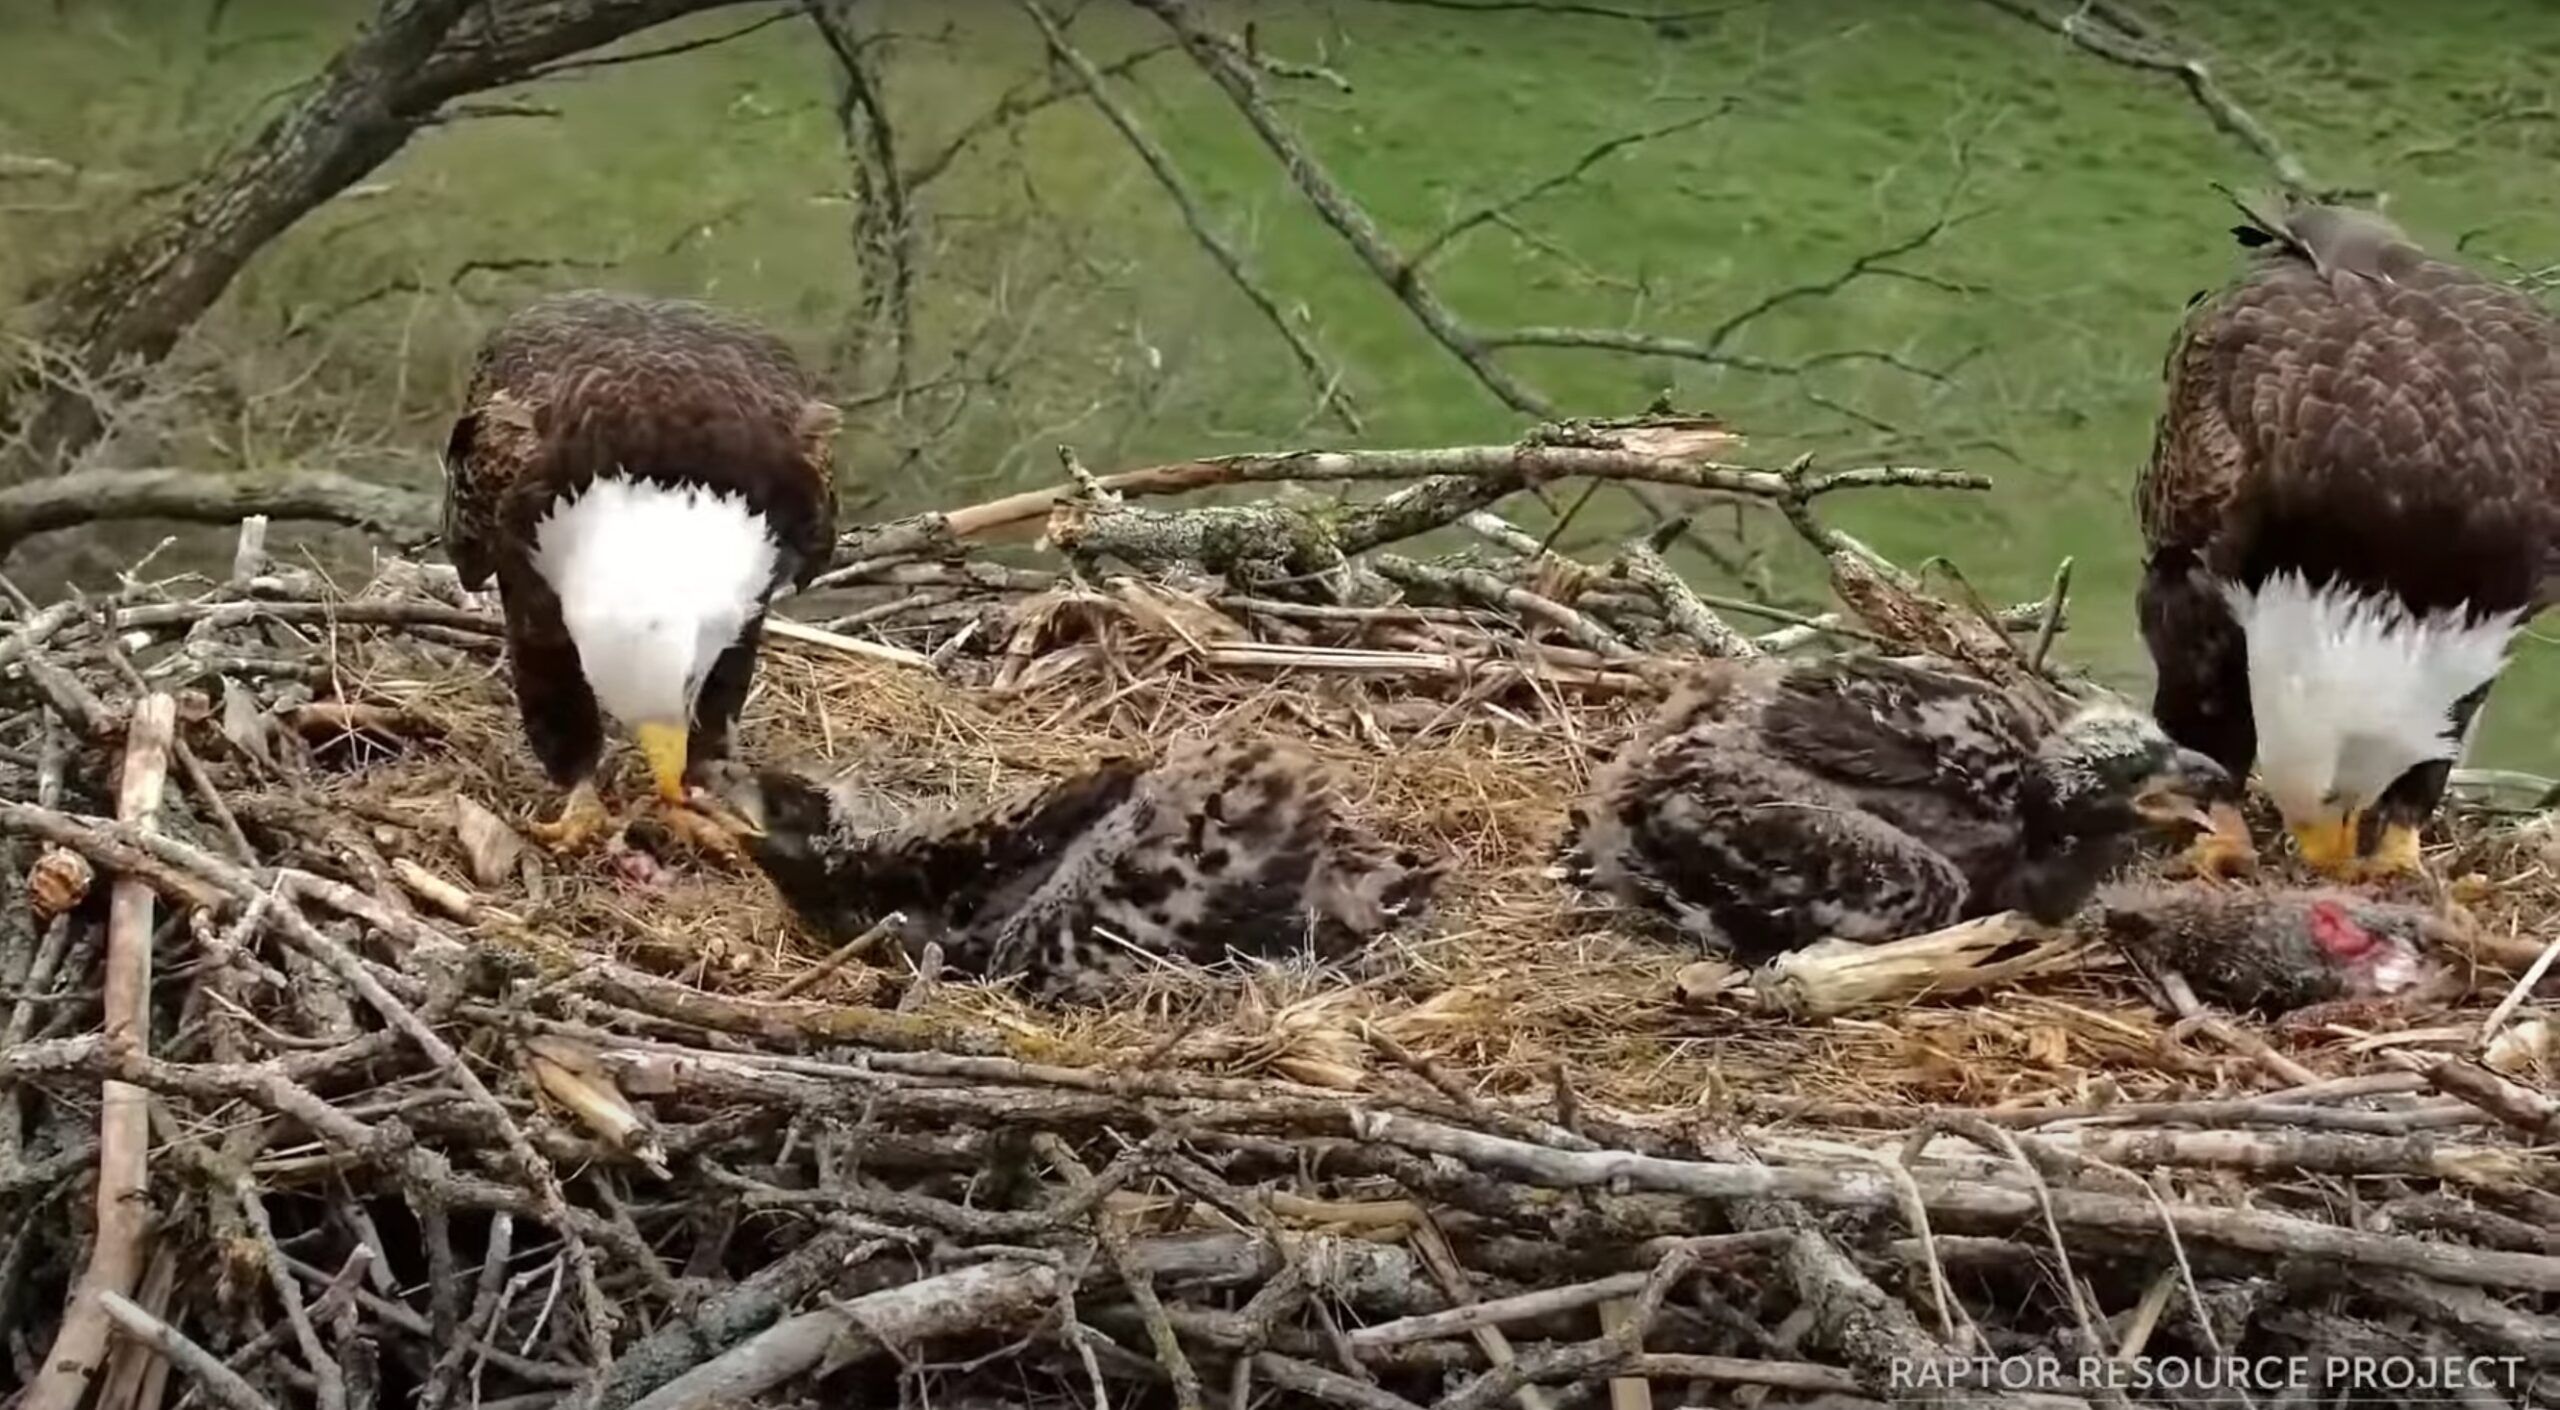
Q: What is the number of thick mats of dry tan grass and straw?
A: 1